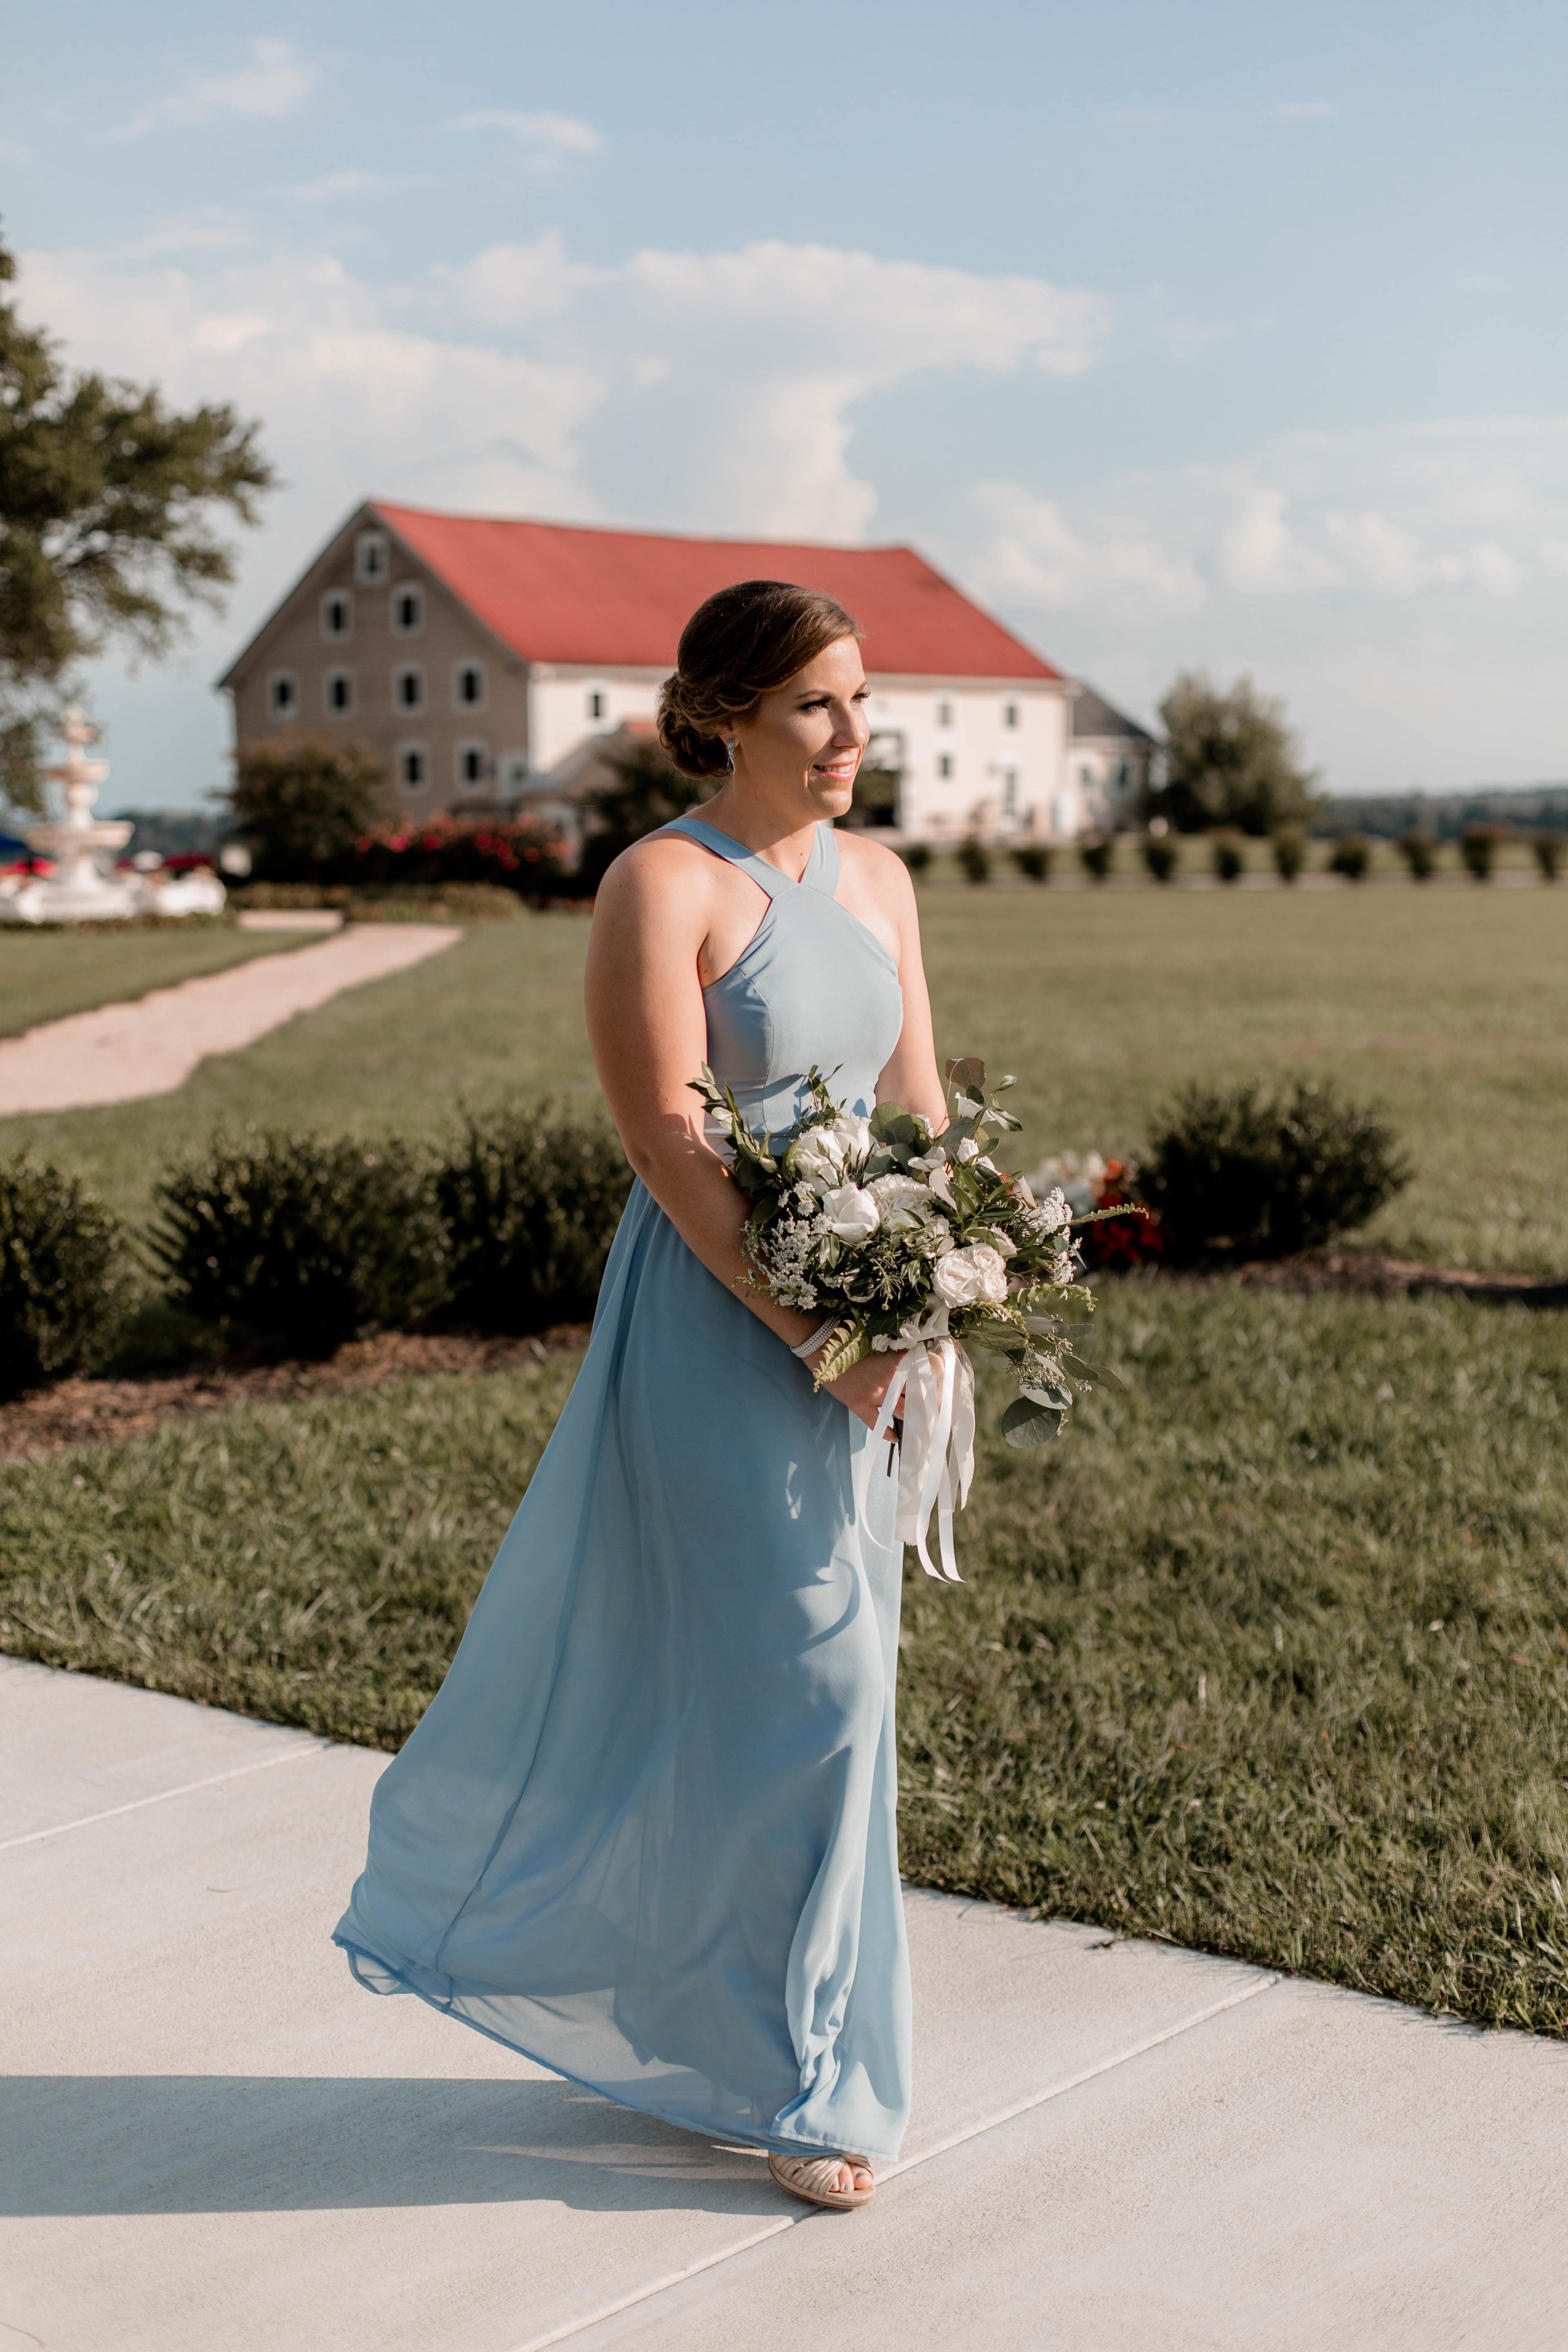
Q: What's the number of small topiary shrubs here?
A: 11